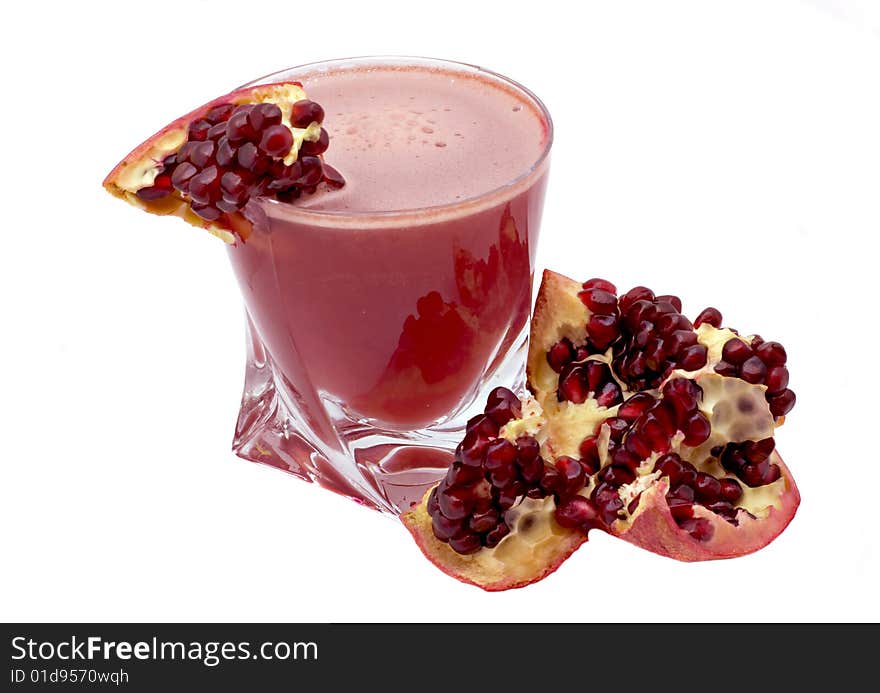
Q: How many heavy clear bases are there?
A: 1